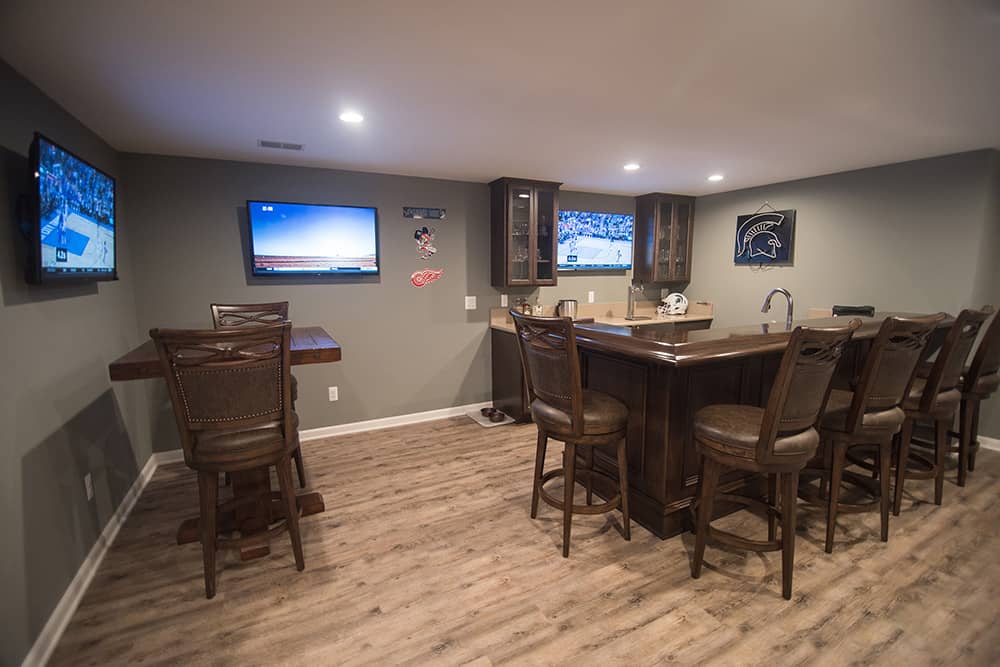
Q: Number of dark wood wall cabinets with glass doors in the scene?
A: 2